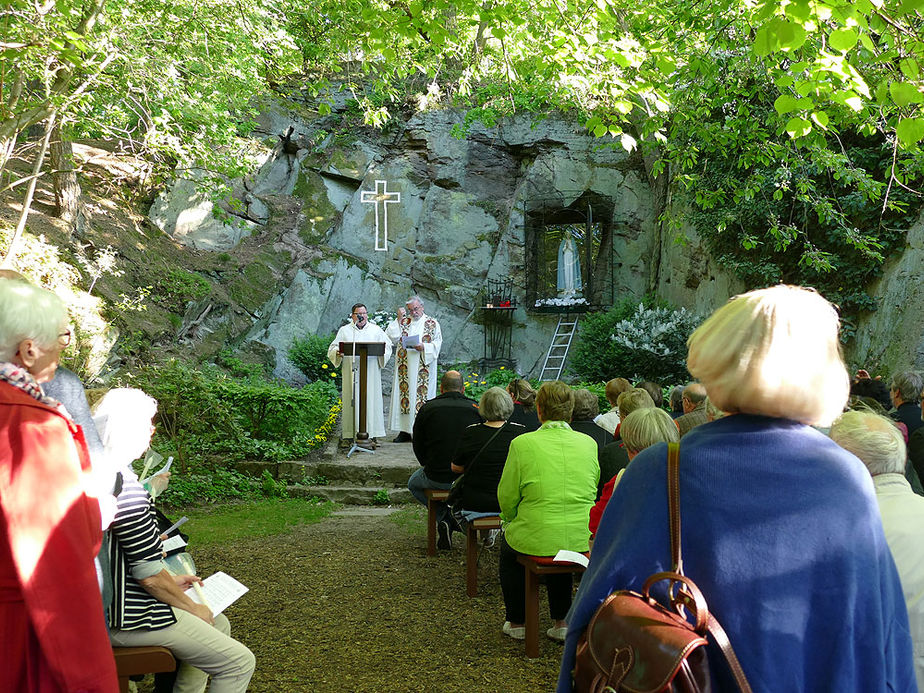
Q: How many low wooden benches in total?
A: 4